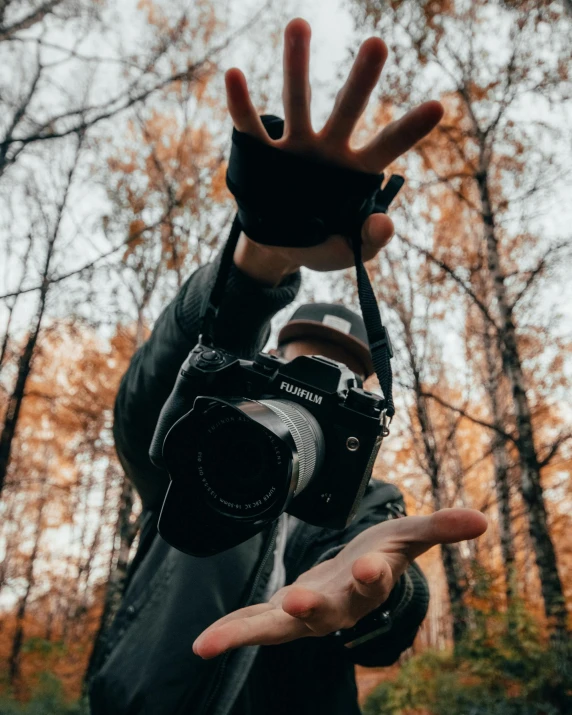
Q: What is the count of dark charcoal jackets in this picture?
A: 1